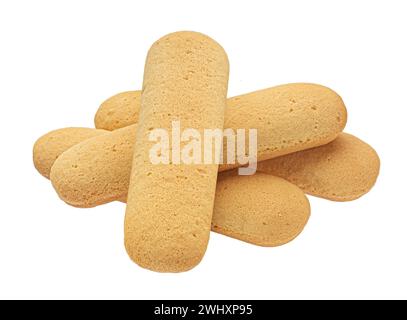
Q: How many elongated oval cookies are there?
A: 4